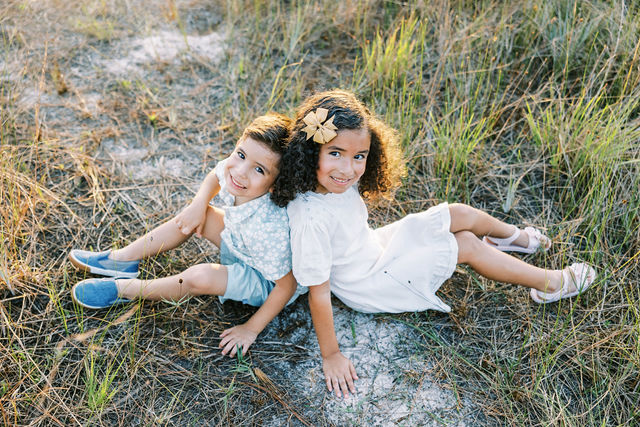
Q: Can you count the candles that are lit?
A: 0